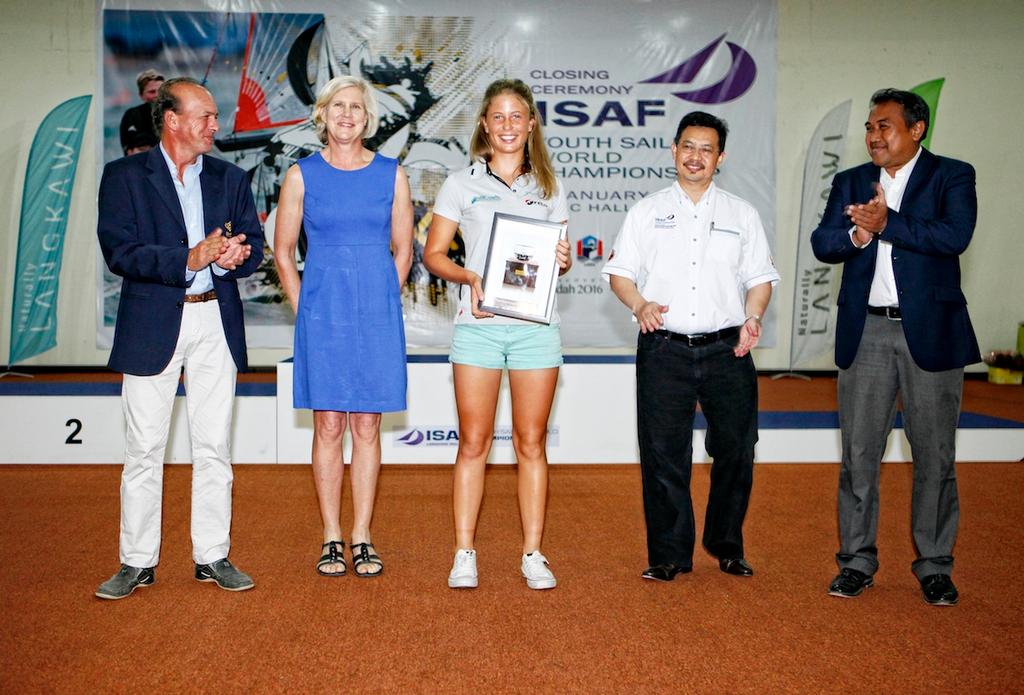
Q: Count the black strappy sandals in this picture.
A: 2